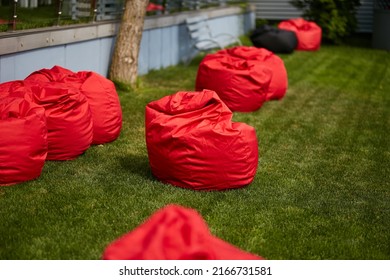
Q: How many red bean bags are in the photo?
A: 8